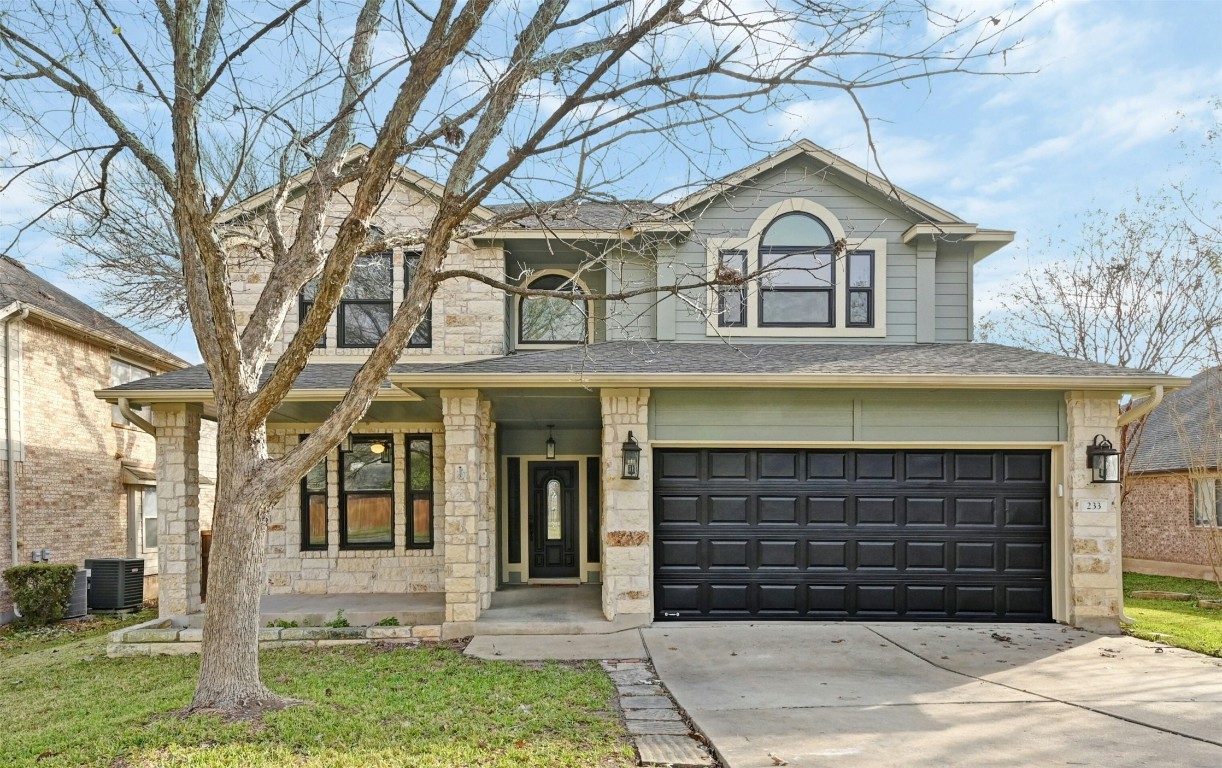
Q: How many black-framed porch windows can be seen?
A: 3